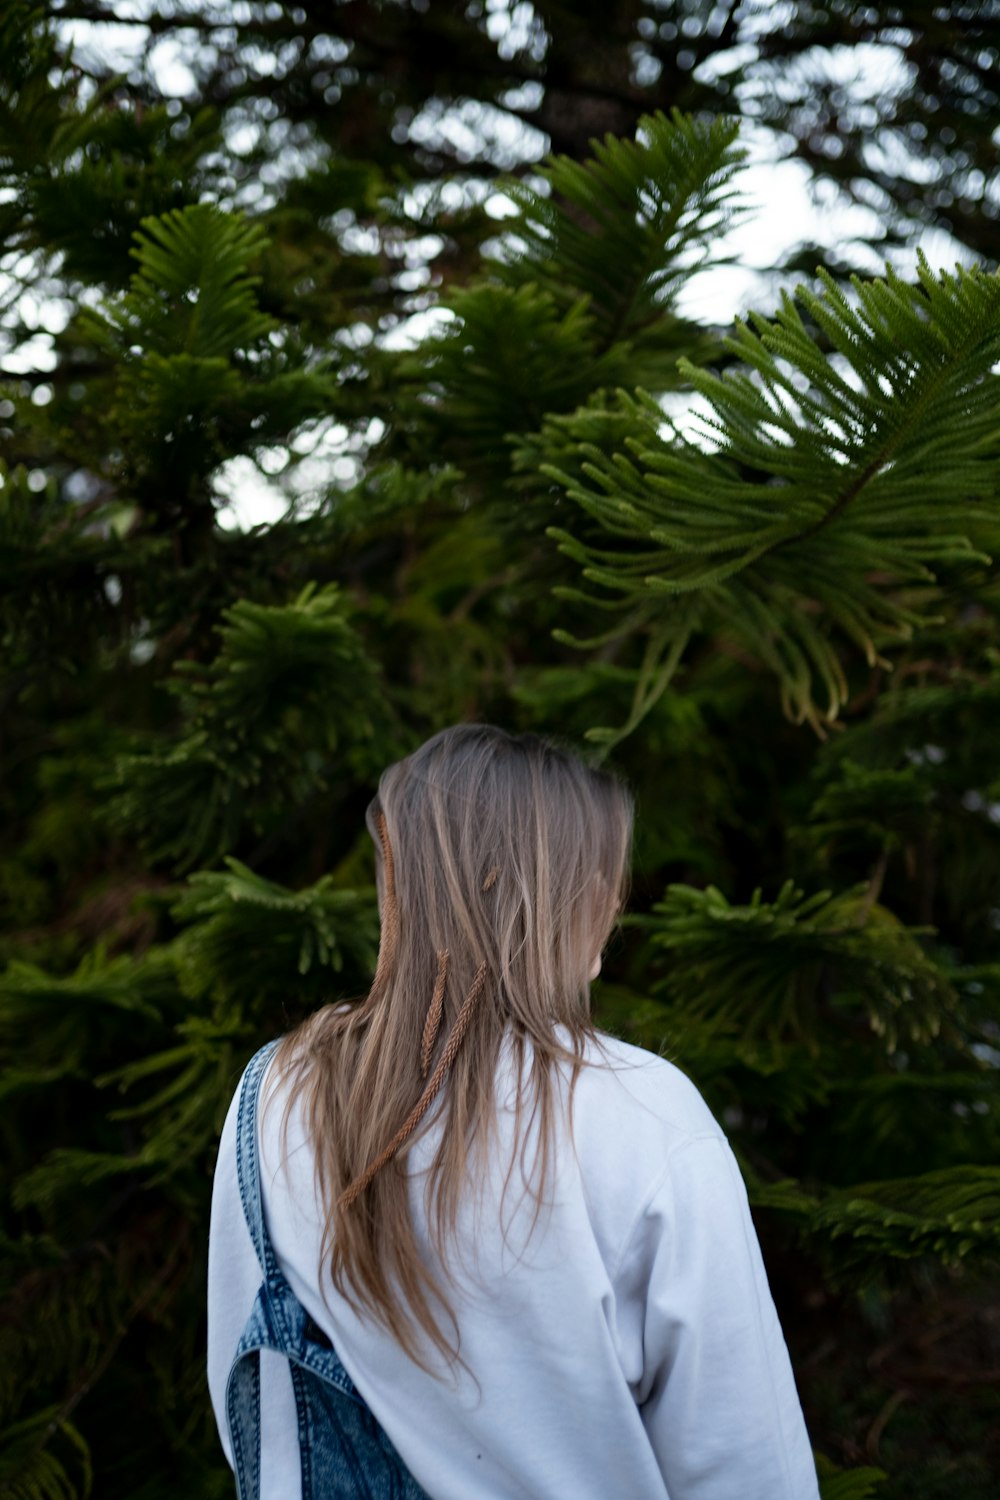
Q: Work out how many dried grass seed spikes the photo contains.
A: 4